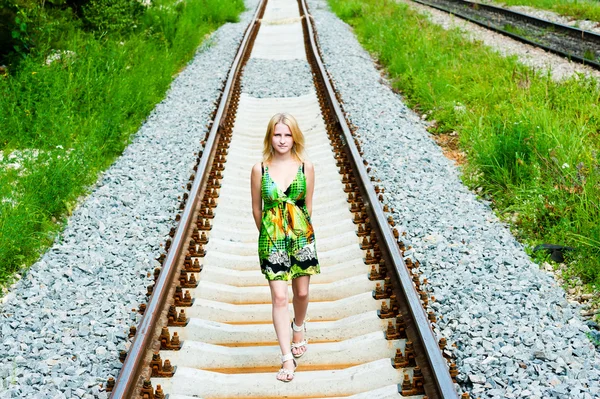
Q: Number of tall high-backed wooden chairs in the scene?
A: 0